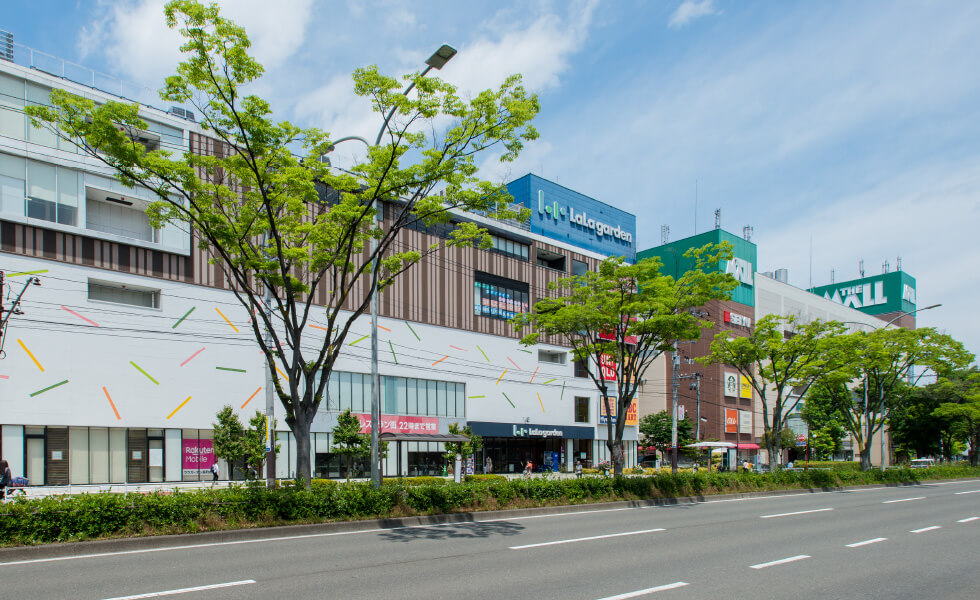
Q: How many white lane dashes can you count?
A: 10